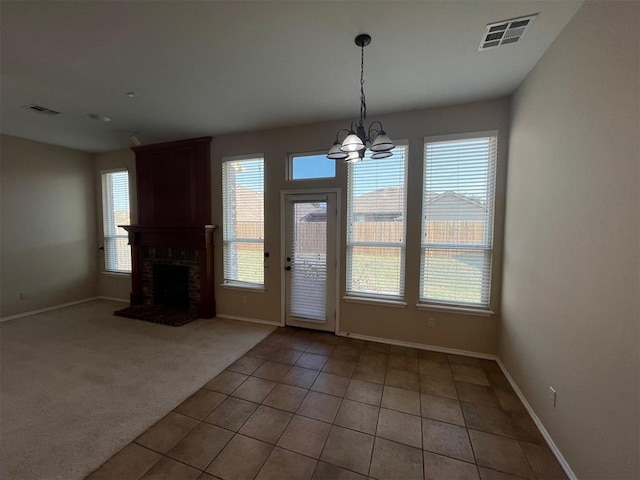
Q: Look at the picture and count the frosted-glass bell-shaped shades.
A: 5